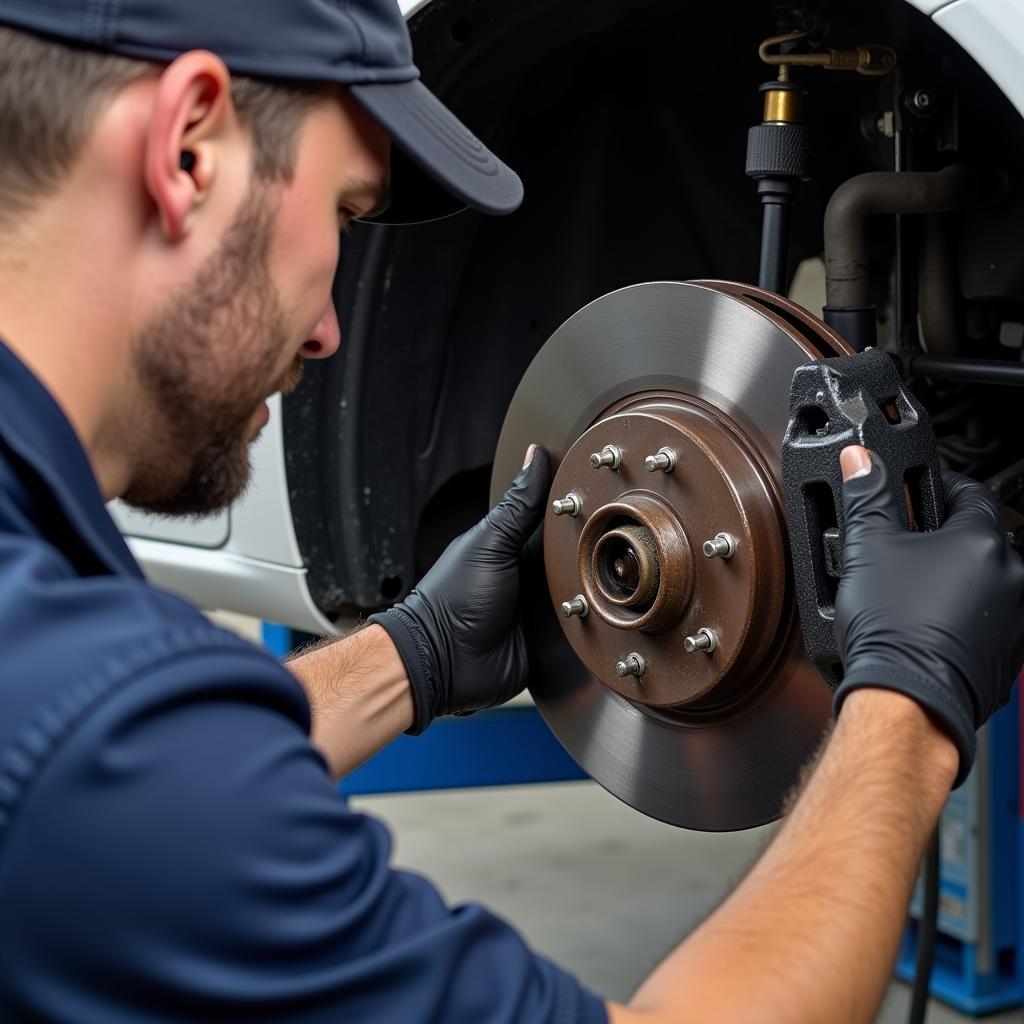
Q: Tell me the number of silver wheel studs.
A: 7